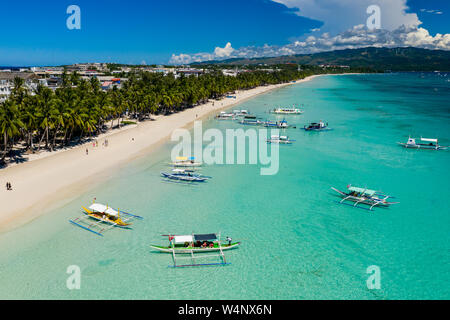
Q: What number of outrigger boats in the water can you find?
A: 13